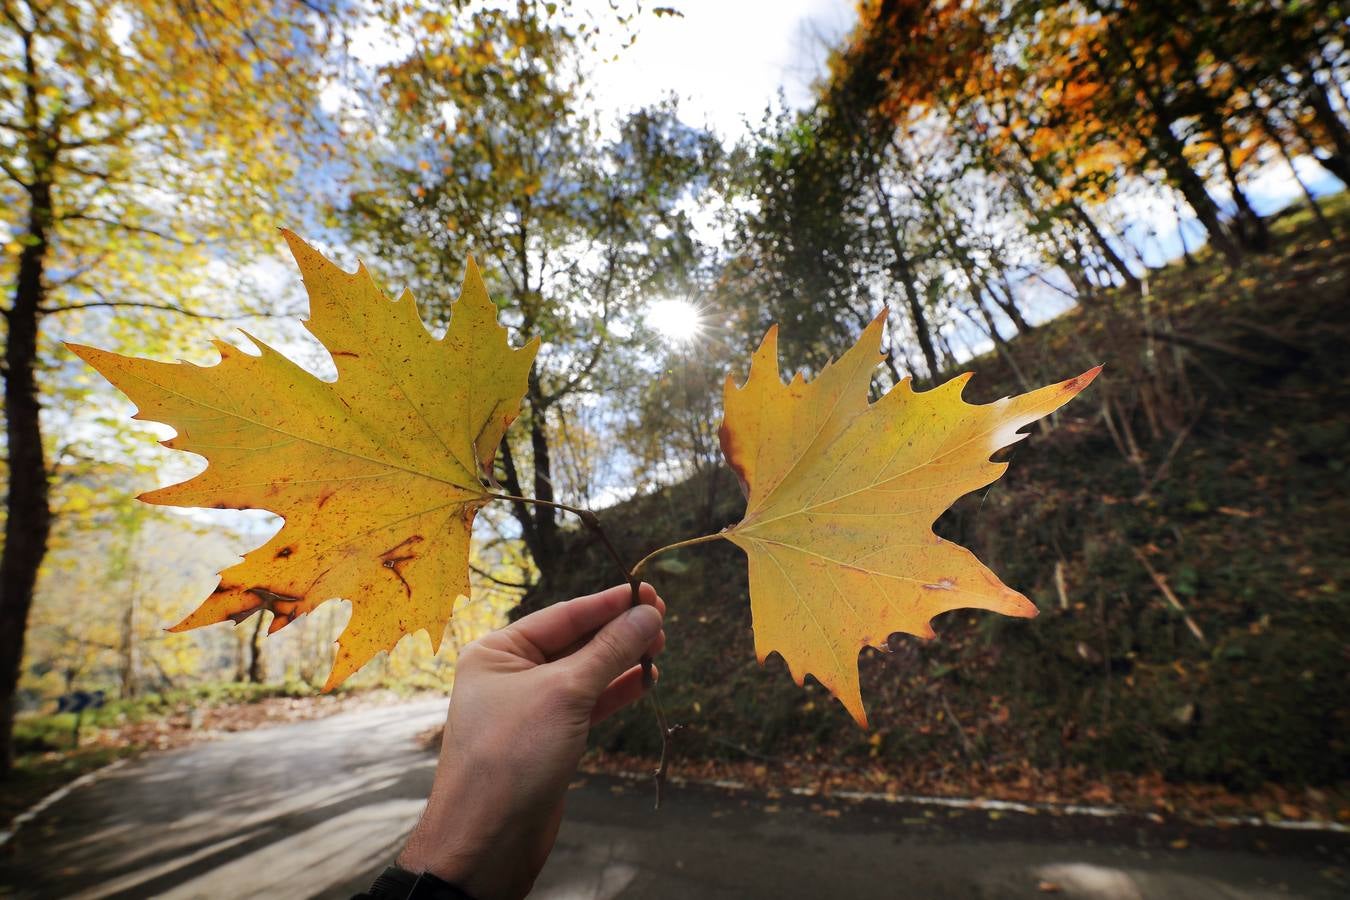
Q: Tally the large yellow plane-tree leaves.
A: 2